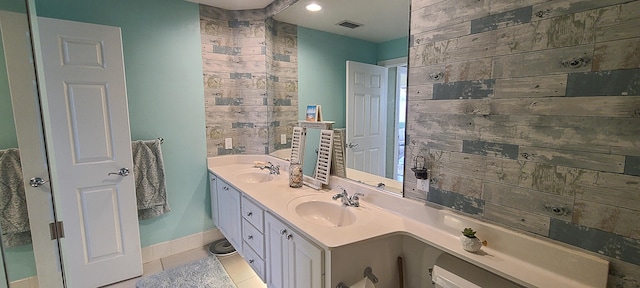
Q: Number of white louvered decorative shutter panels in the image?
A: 2